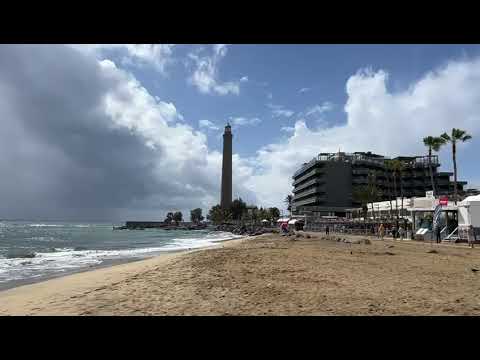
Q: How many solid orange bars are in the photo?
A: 0